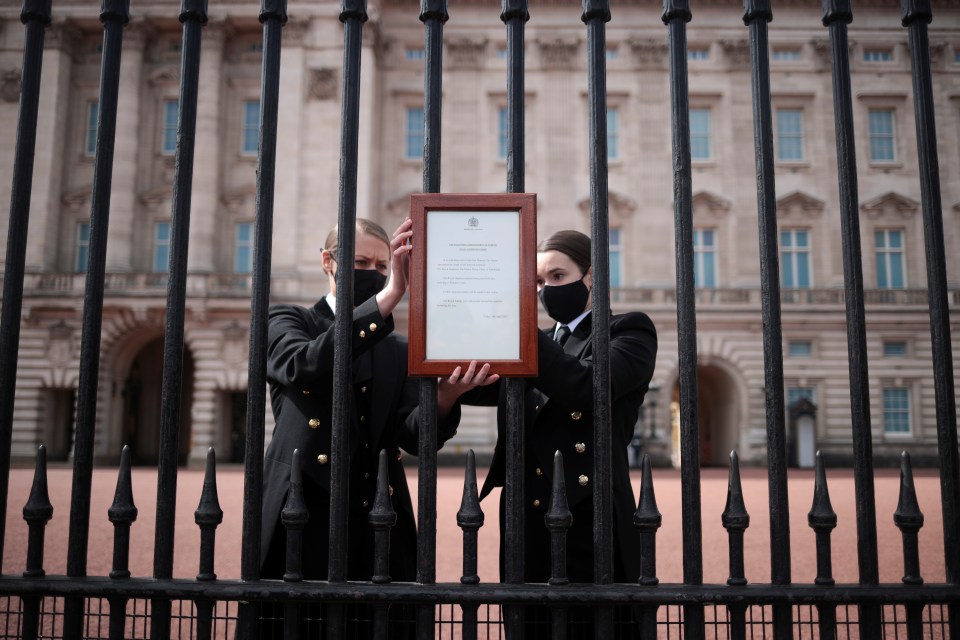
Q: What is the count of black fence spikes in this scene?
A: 11